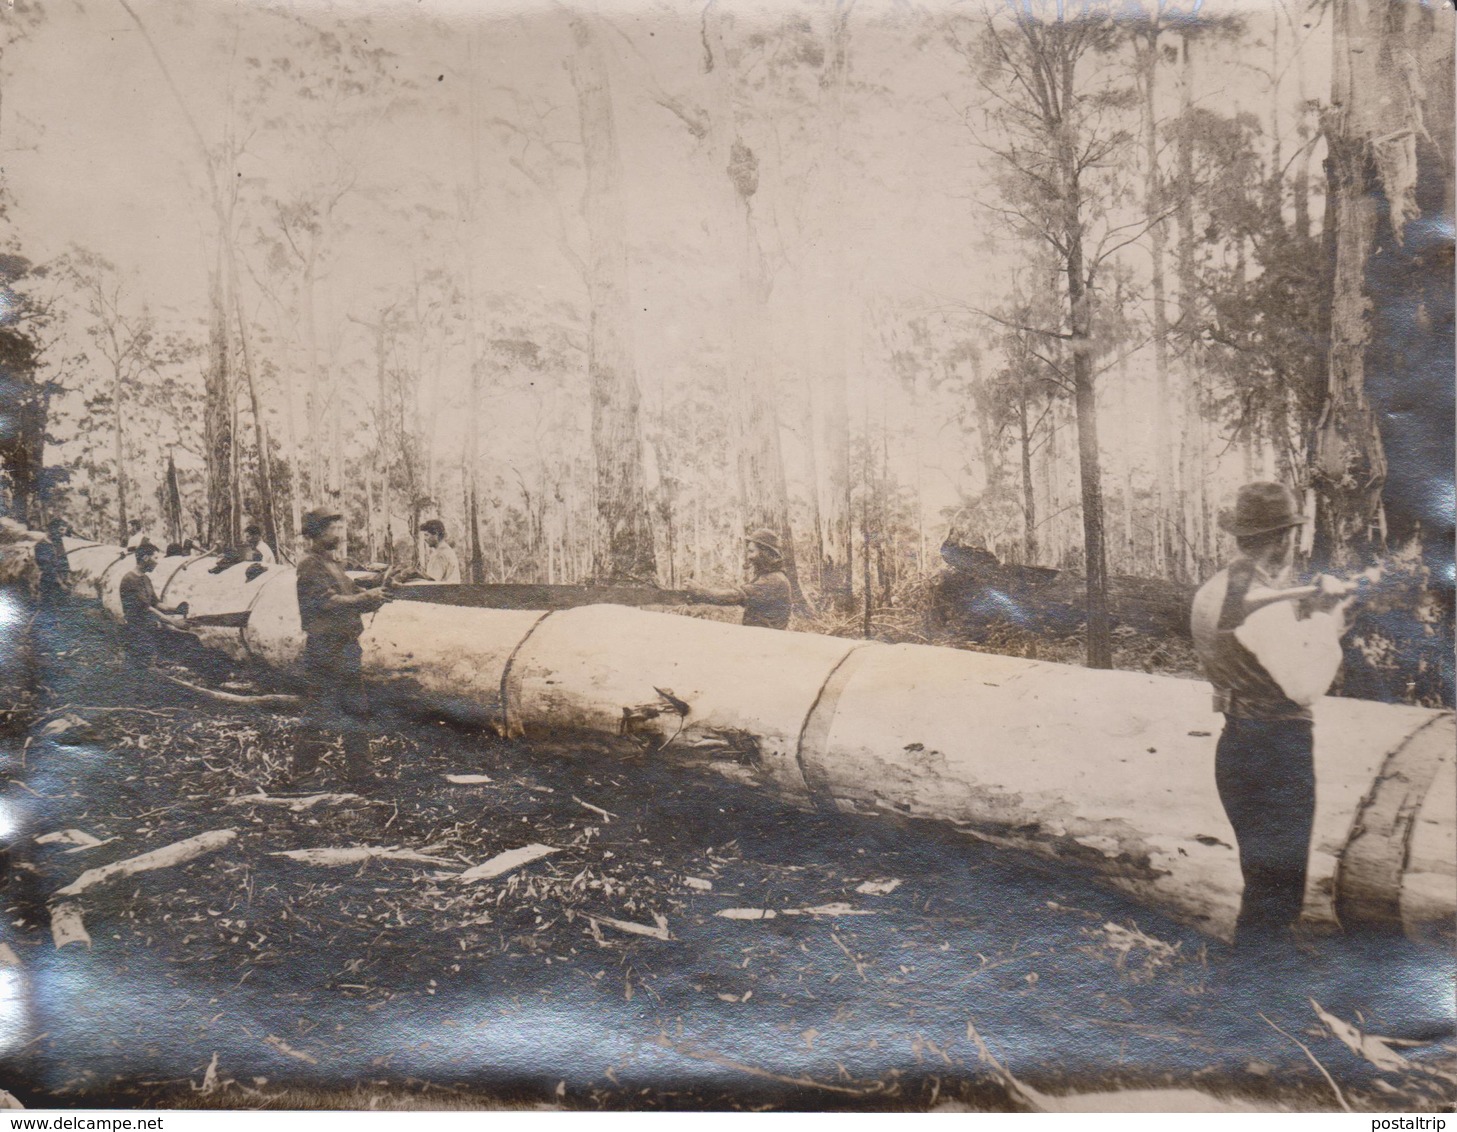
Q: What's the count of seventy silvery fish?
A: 0